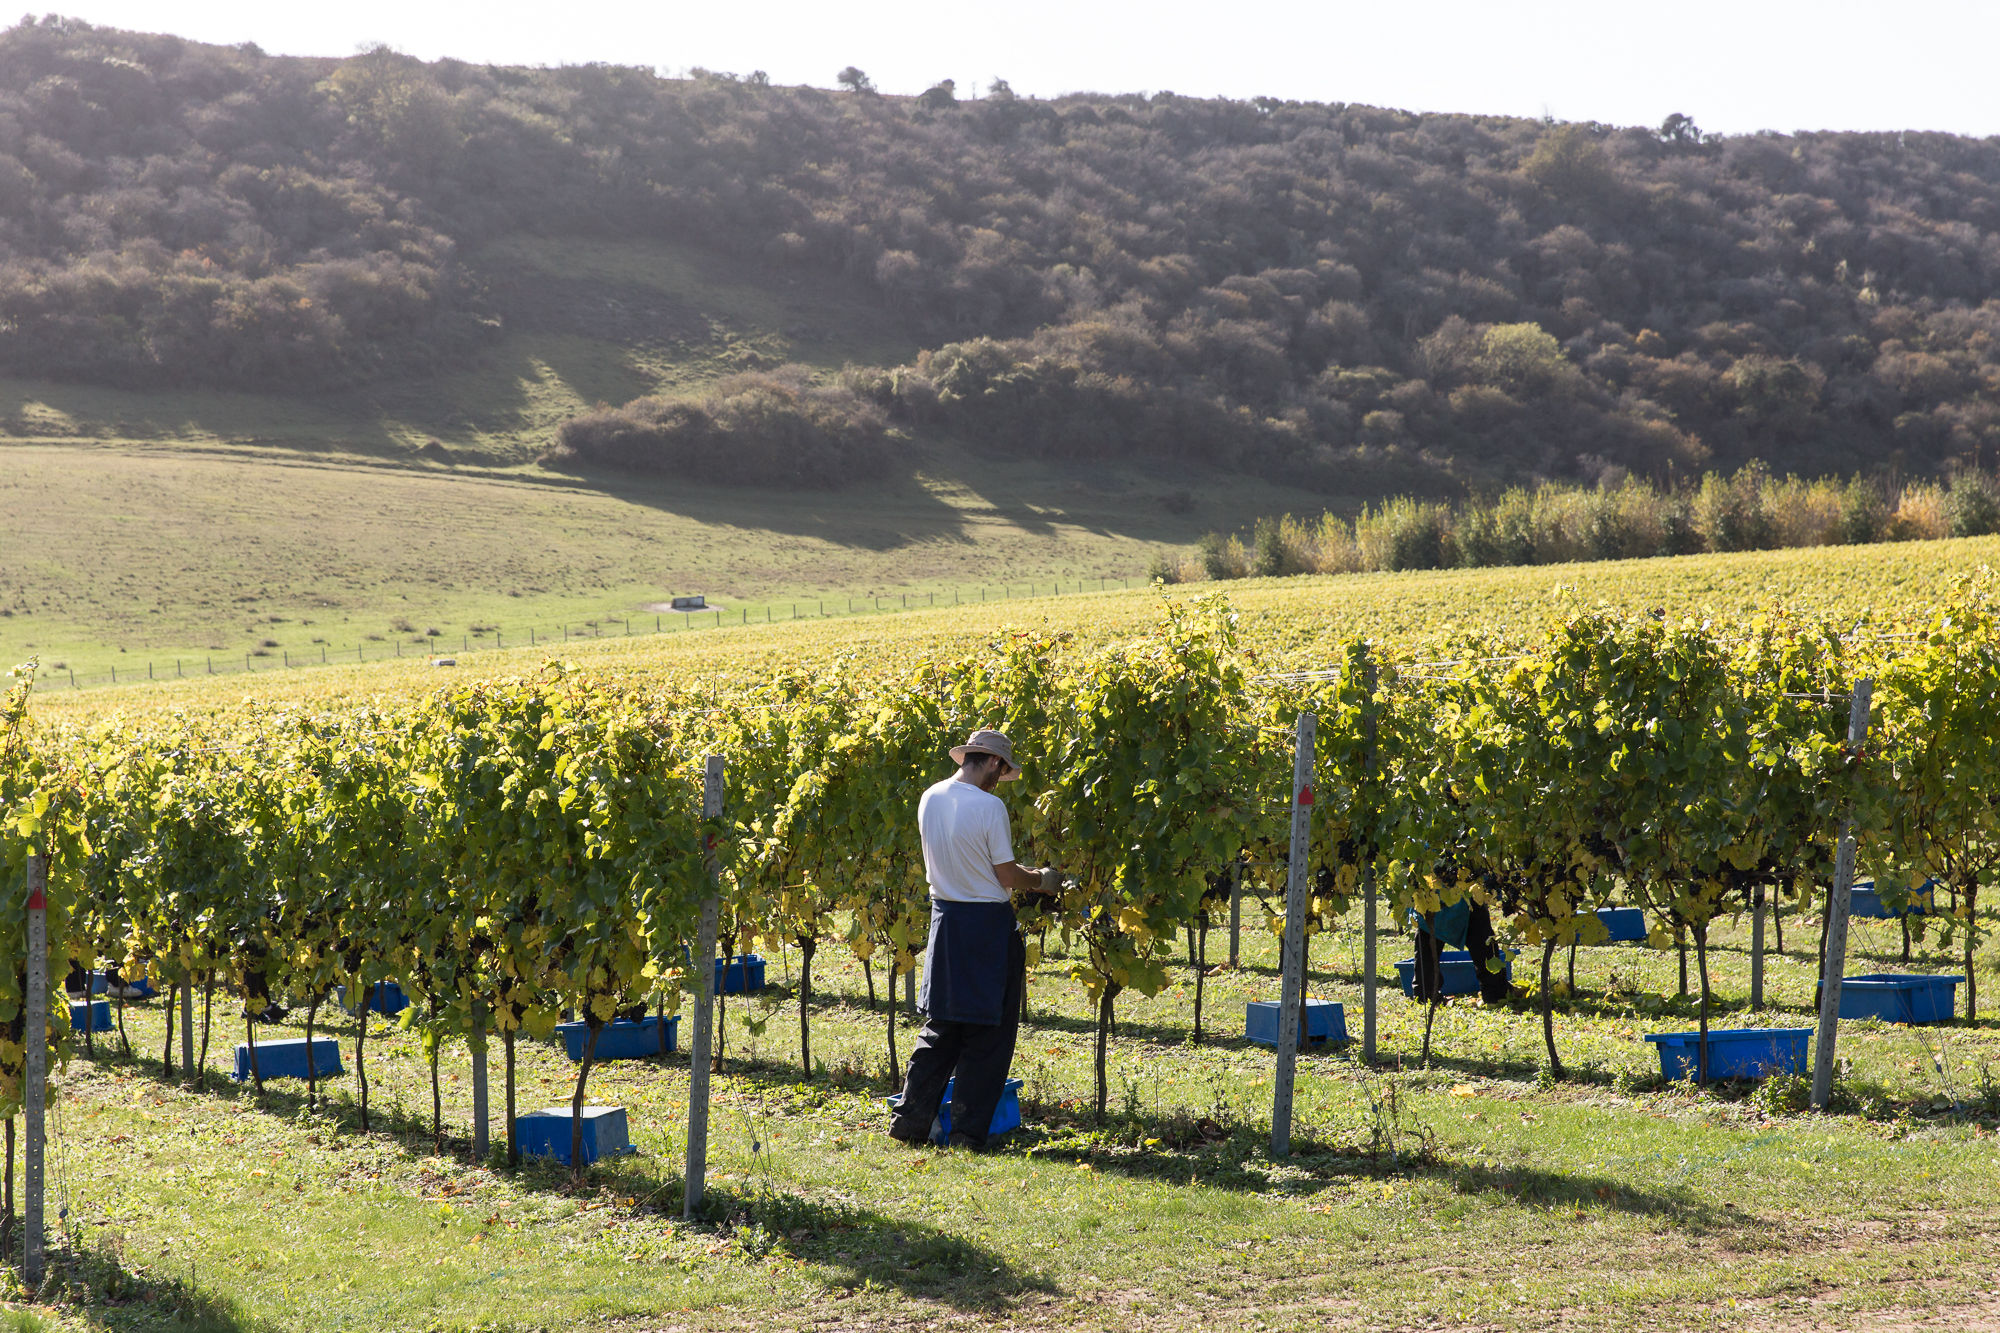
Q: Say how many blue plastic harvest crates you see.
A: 14